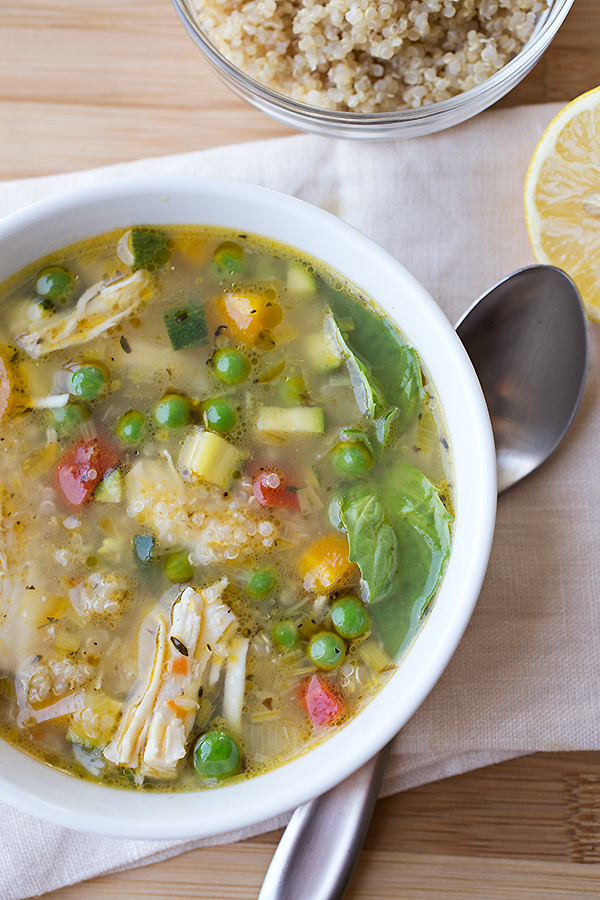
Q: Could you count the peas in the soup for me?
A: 15